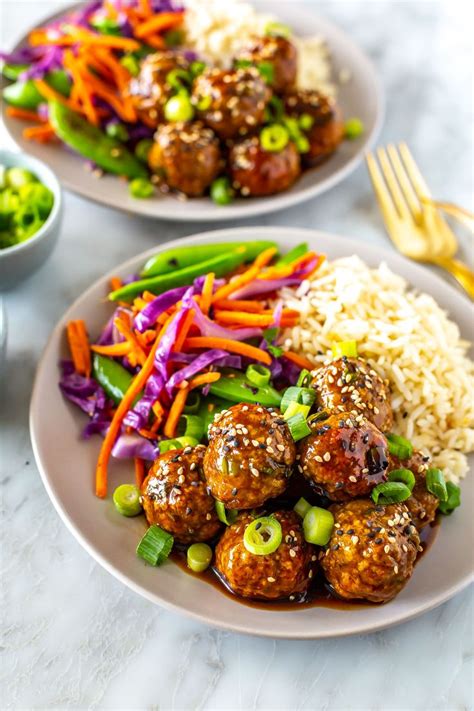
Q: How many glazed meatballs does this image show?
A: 13